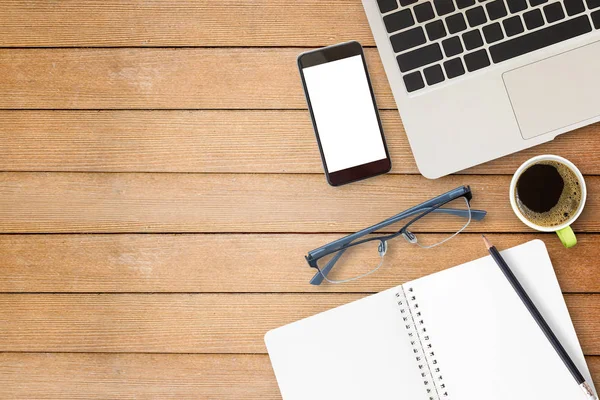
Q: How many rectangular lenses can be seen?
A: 2